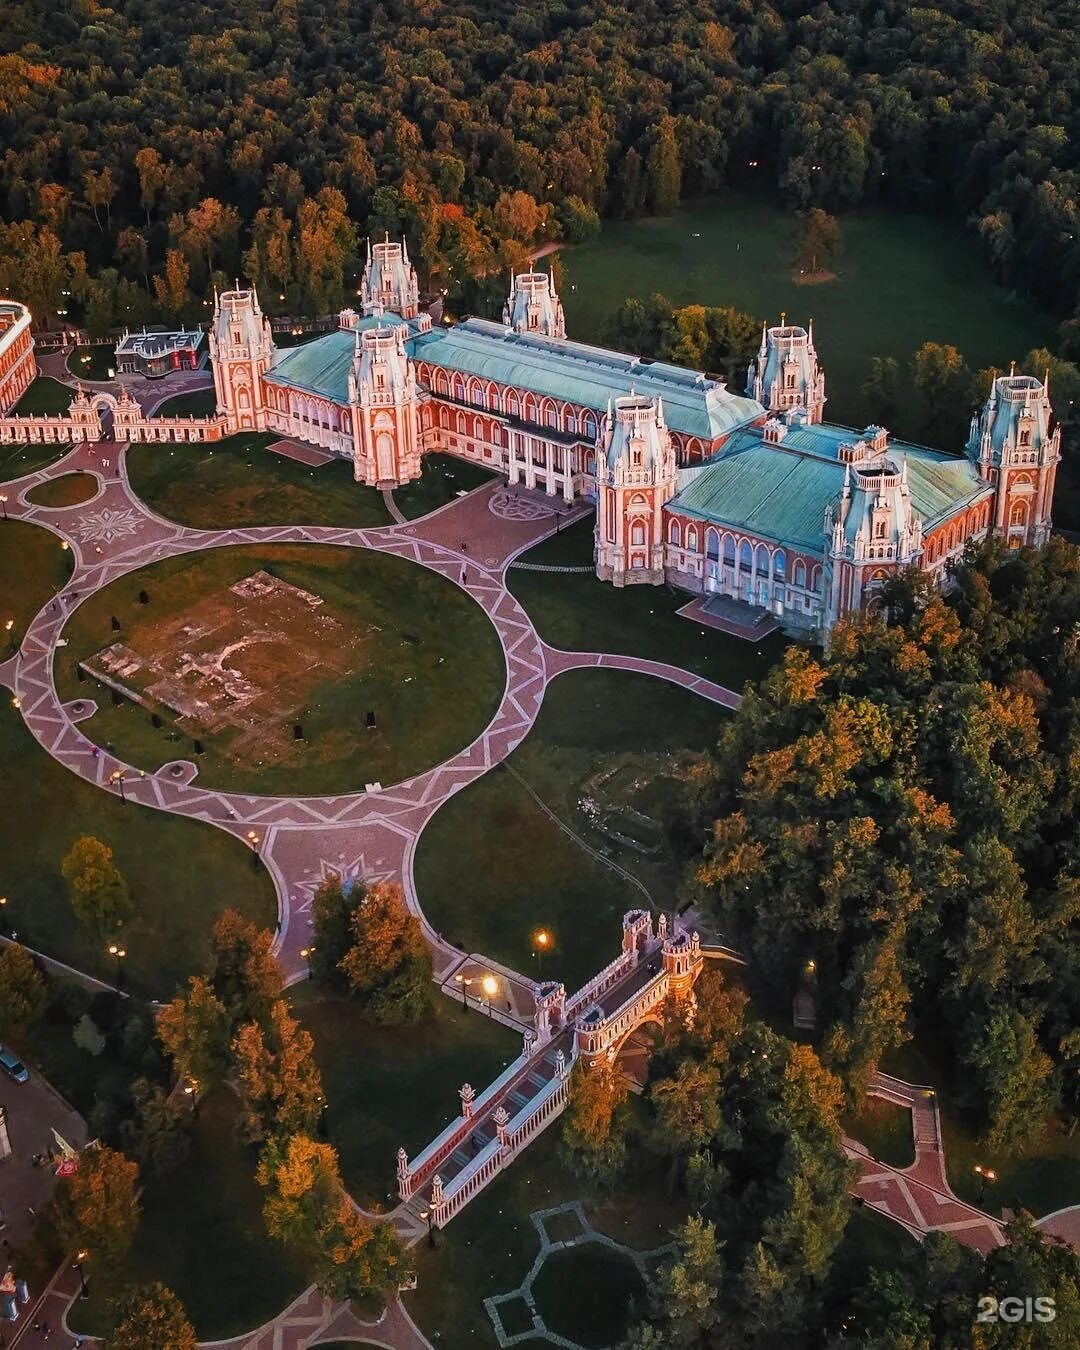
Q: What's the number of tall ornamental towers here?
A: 8